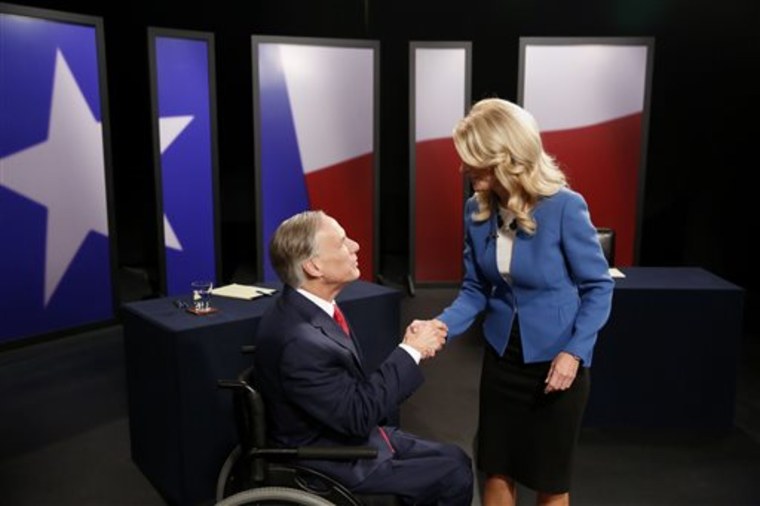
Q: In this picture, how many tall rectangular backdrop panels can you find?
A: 5